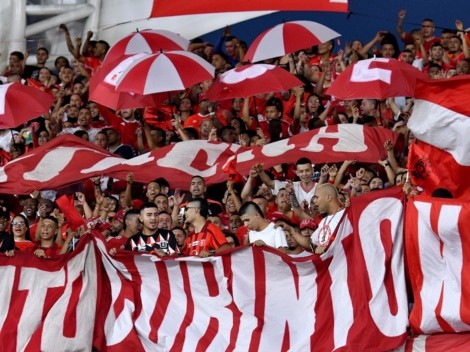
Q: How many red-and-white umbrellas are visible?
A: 7